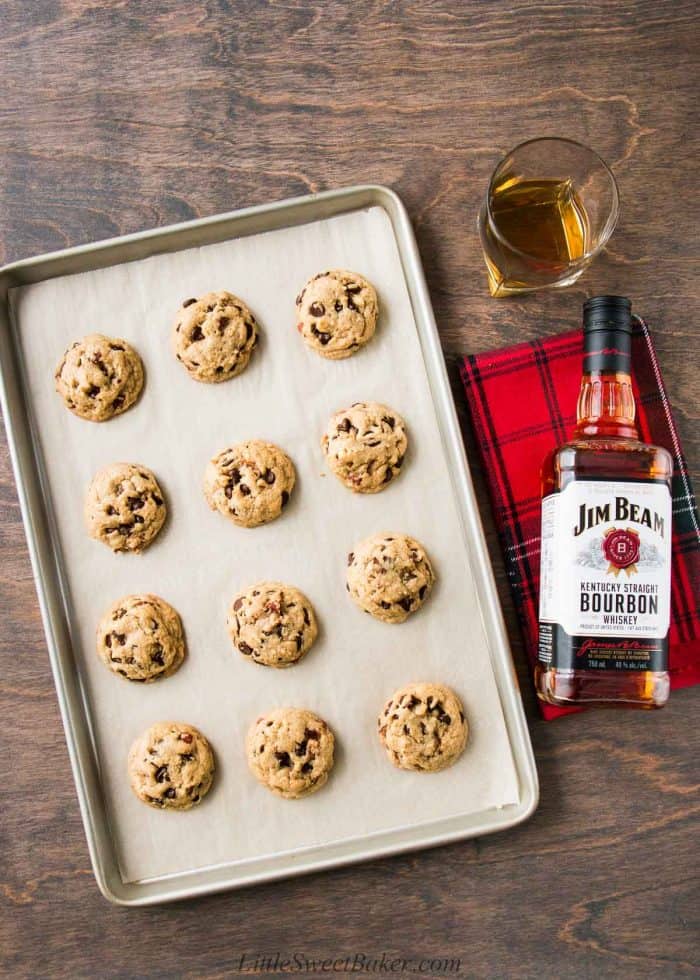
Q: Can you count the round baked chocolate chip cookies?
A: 12